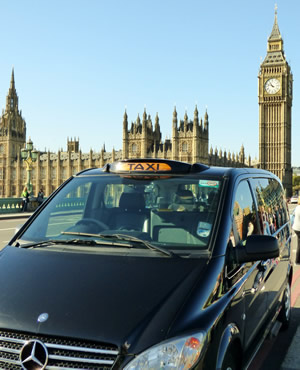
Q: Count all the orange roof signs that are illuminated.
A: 1